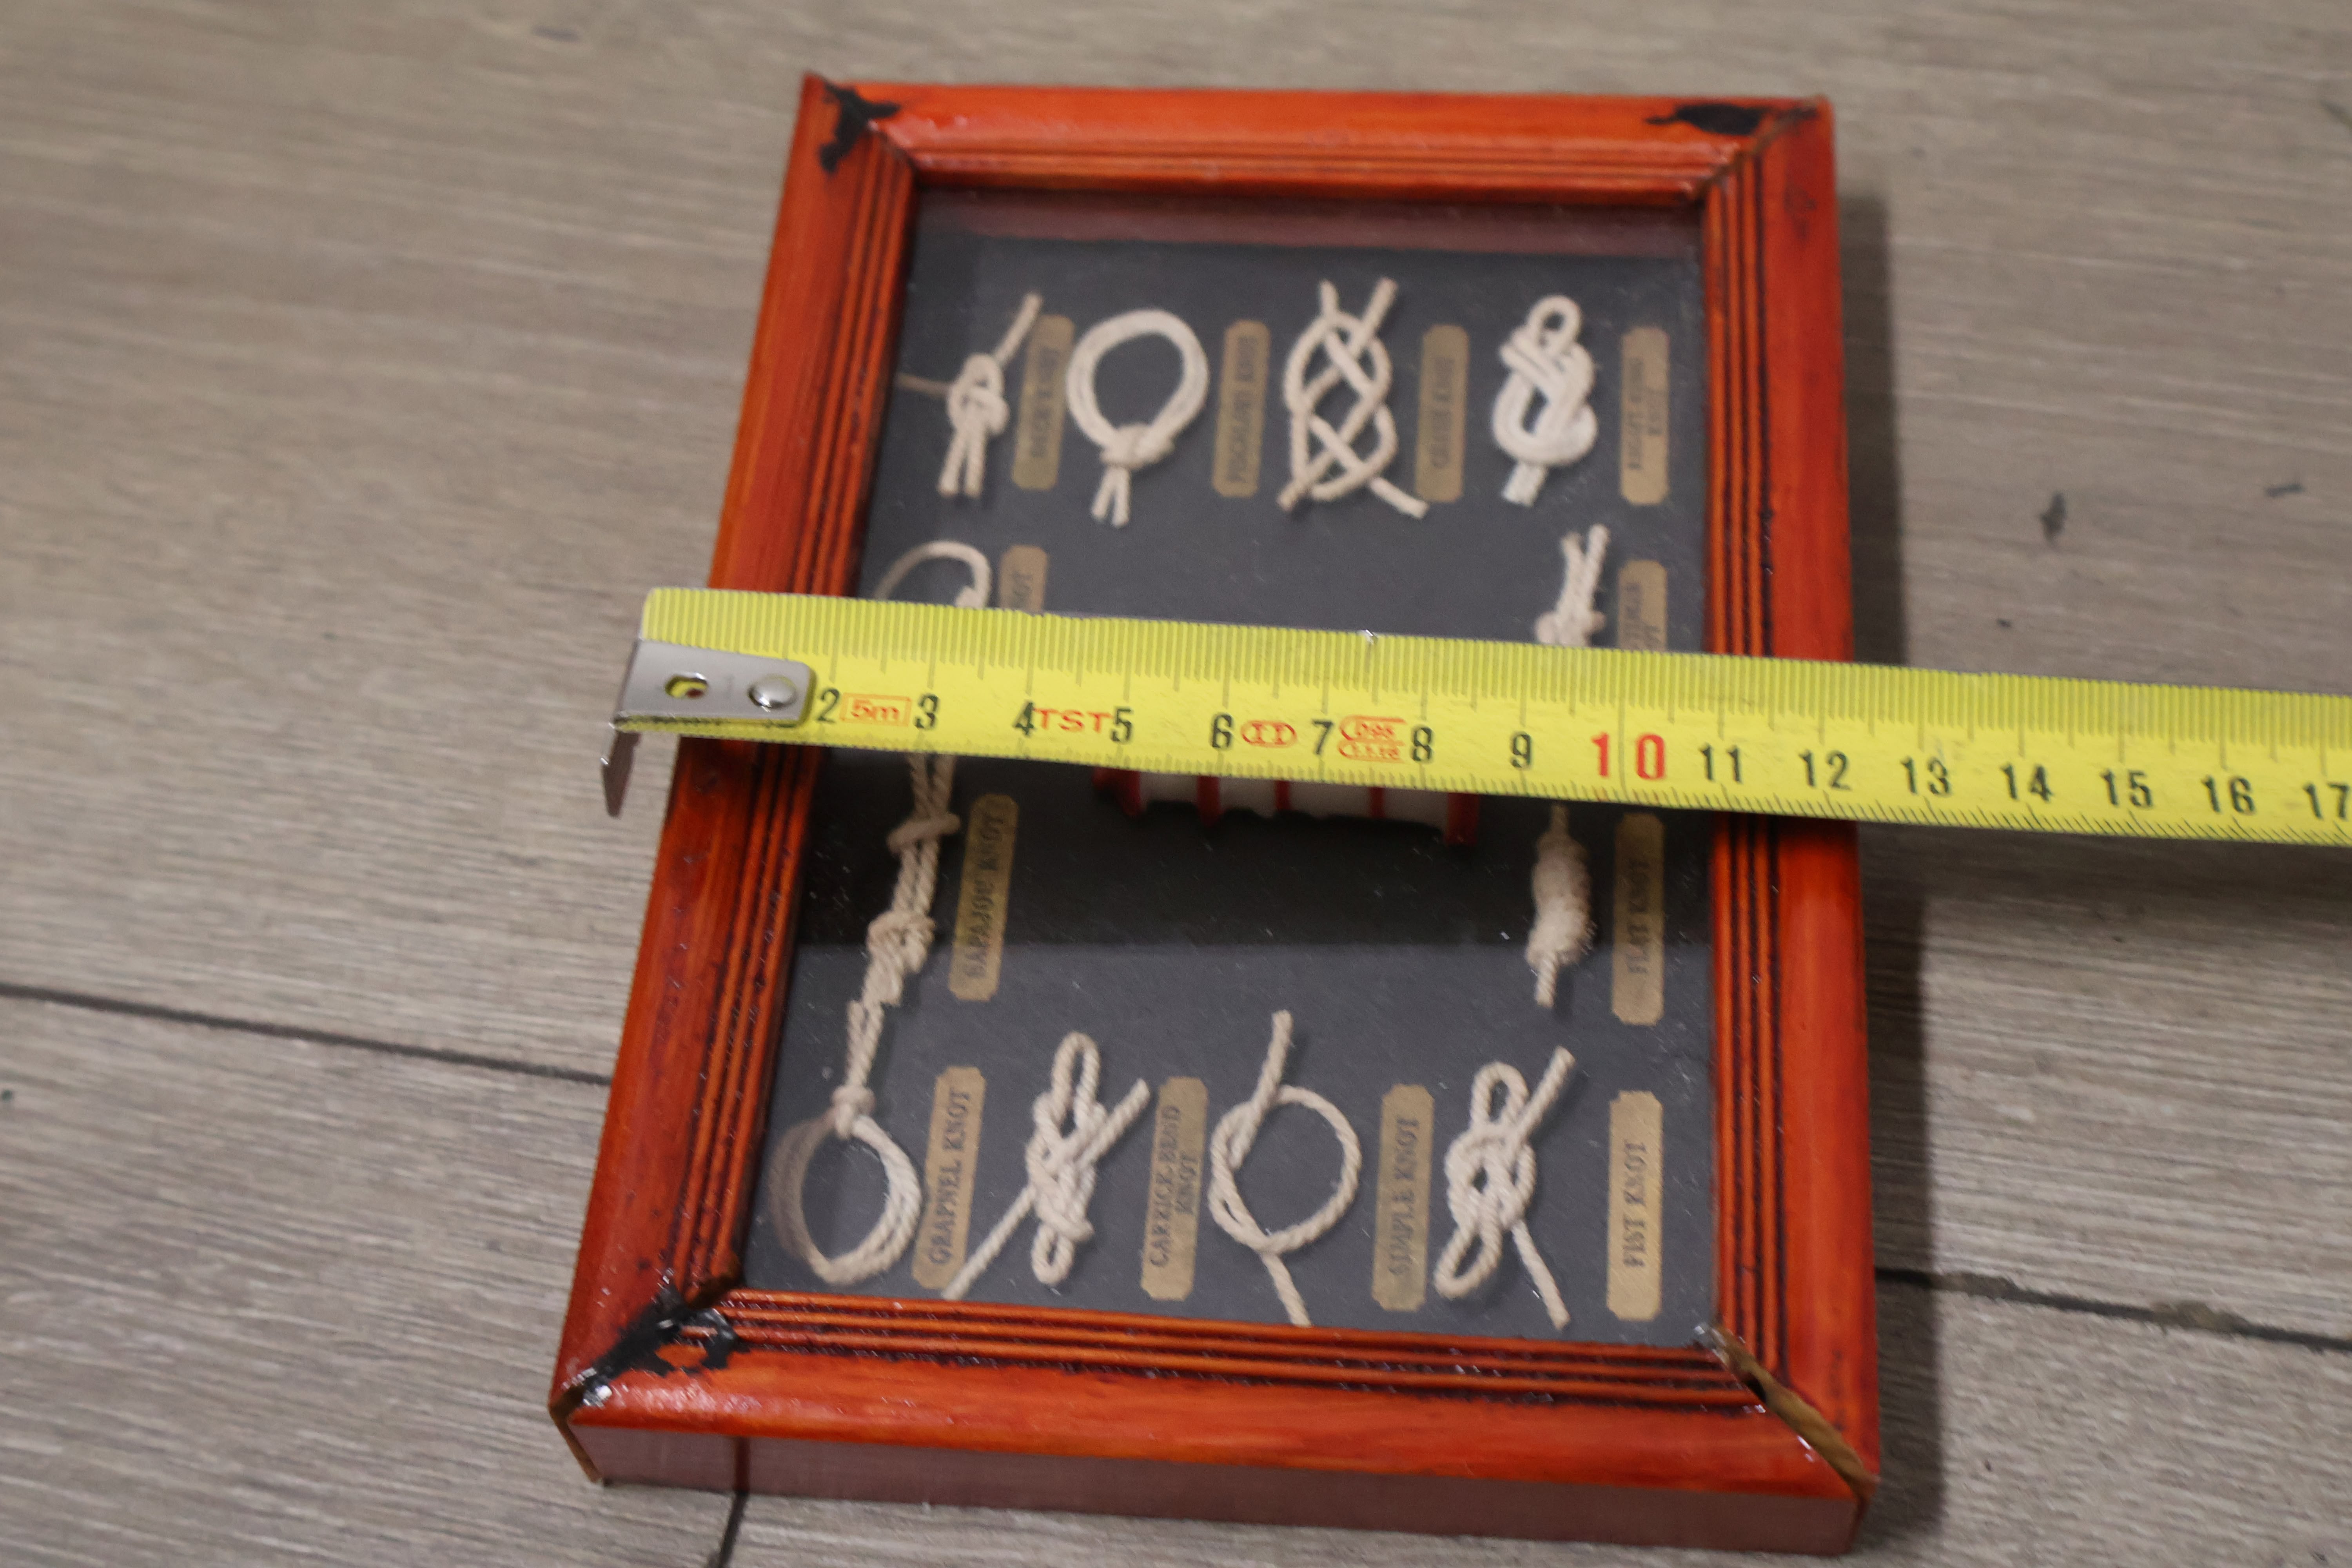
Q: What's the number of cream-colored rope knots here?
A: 12